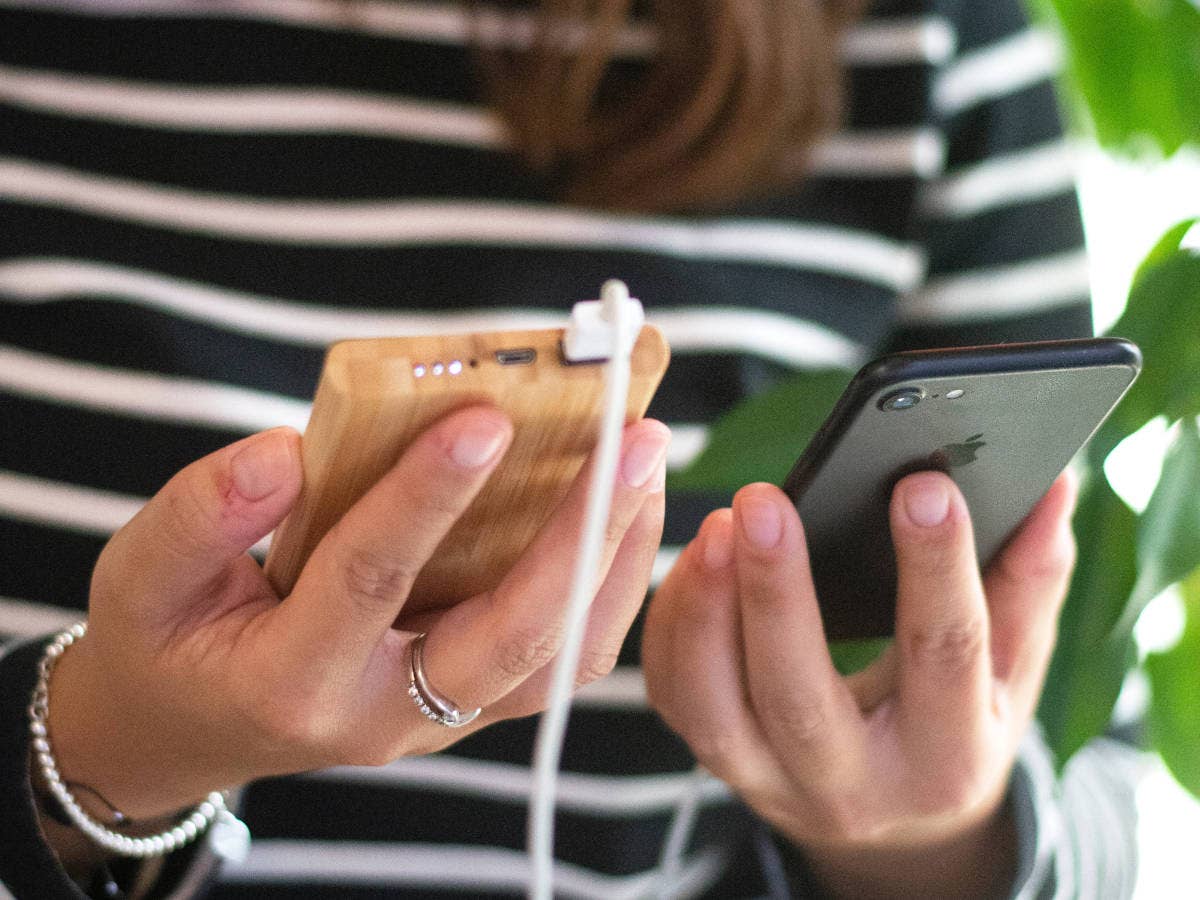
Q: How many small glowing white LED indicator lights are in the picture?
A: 3